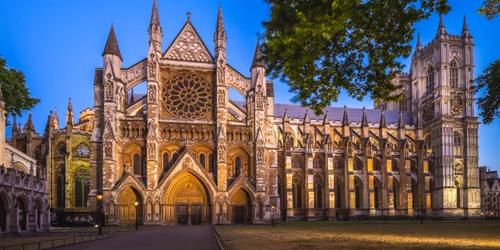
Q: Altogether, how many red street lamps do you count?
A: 0